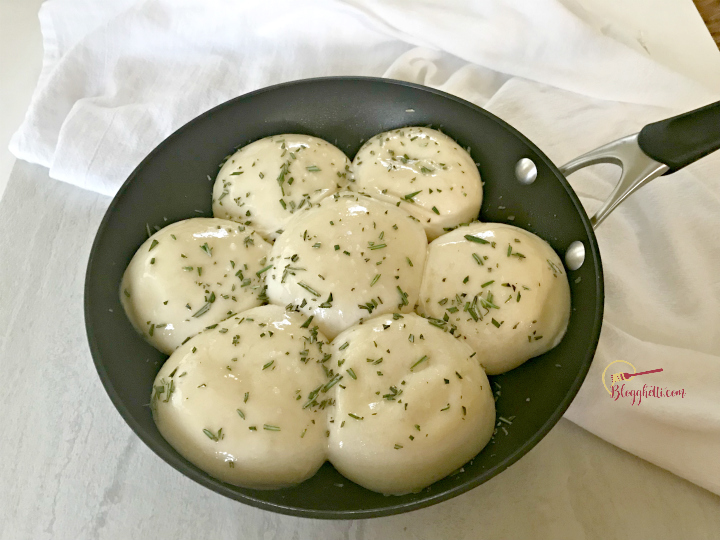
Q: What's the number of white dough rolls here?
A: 7